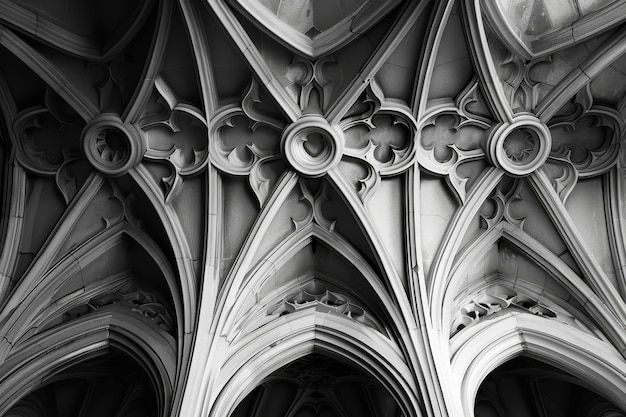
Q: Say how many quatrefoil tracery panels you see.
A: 6